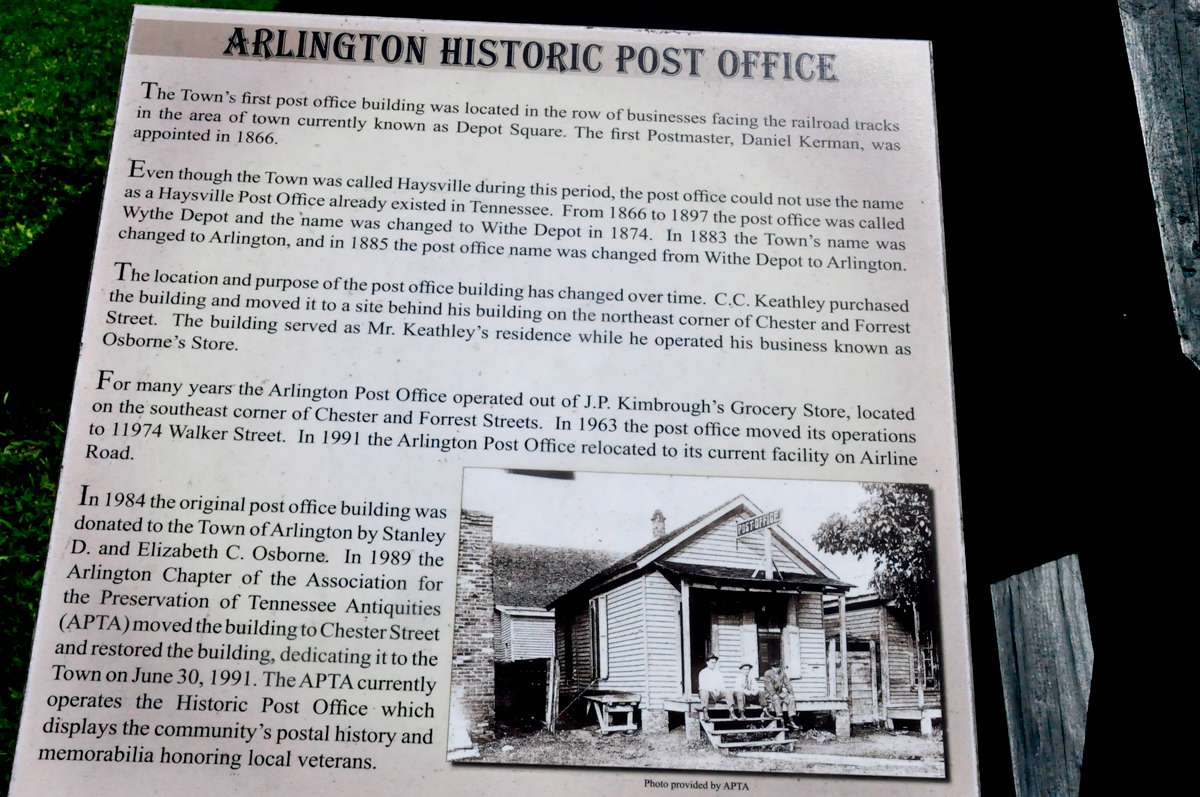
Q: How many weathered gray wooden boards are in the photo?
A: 2